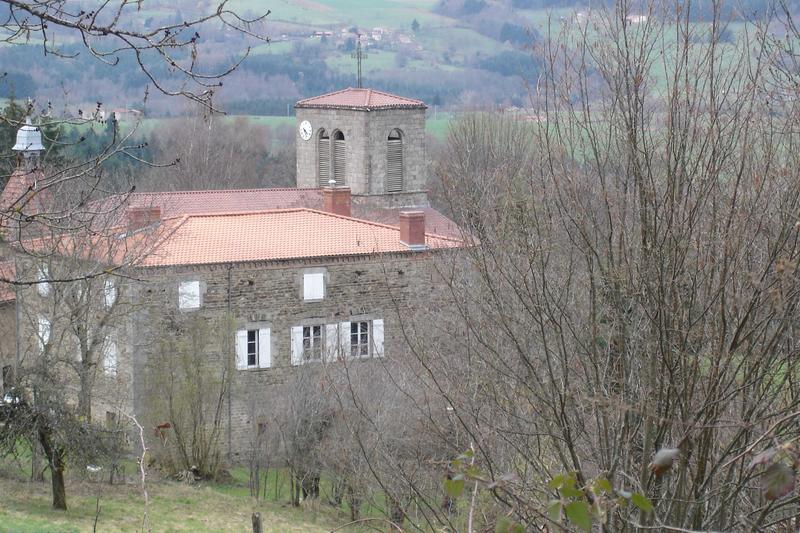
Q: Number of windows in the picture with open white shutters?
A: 3